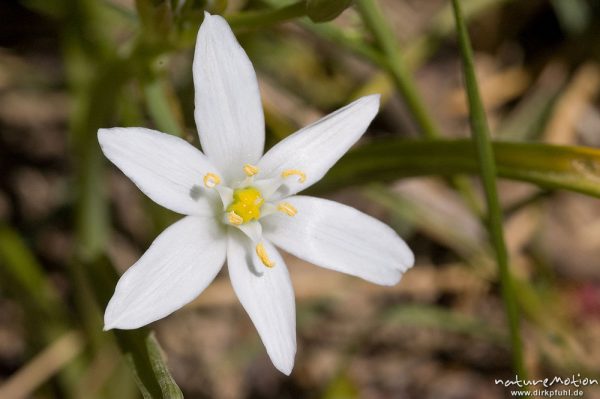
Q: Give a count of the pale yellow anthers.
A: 6